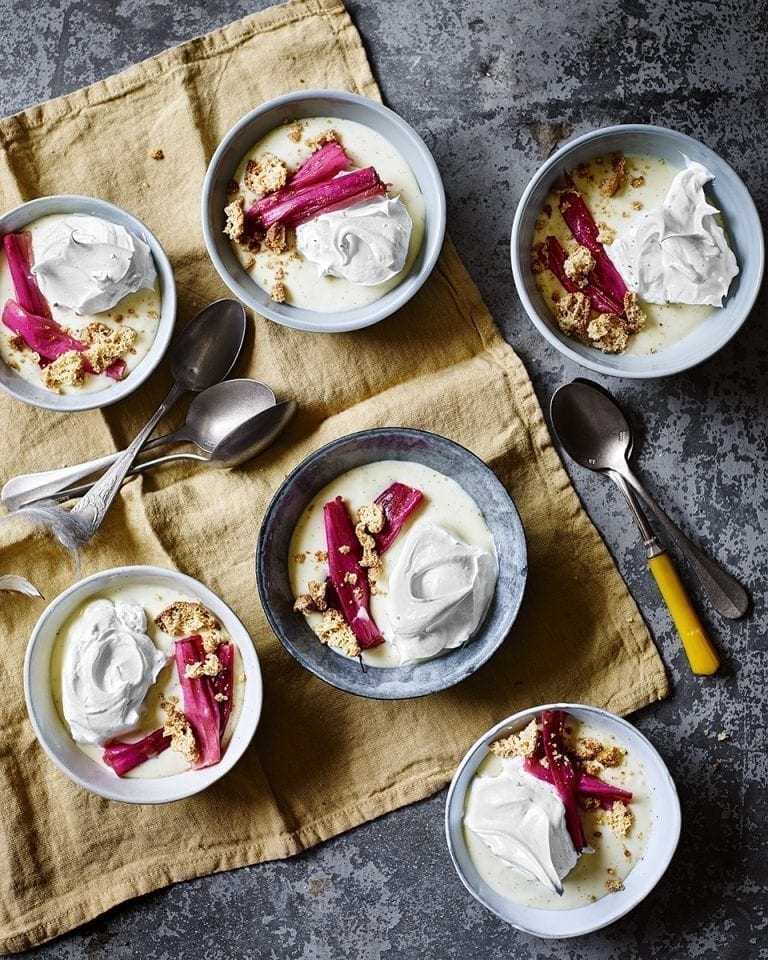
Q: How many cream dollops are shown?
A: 6